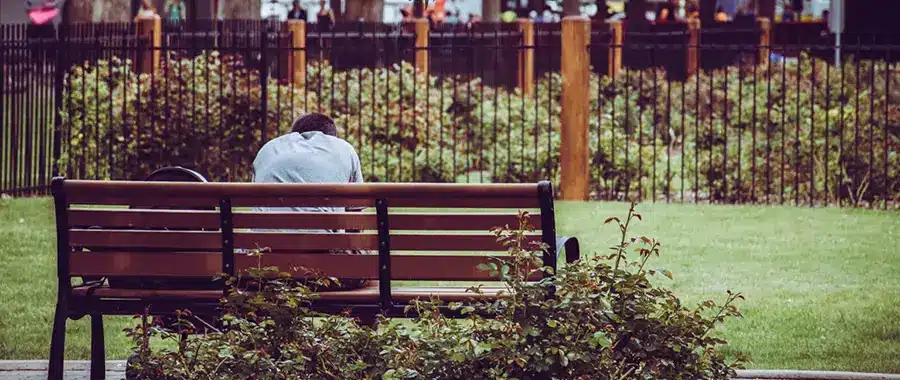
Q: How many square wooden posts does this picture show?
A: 8